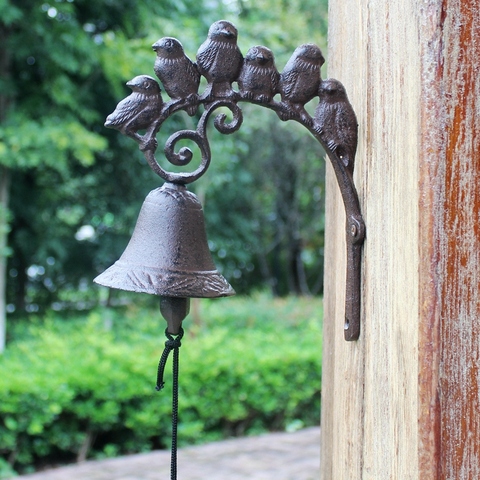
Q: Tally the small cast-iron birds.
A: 6